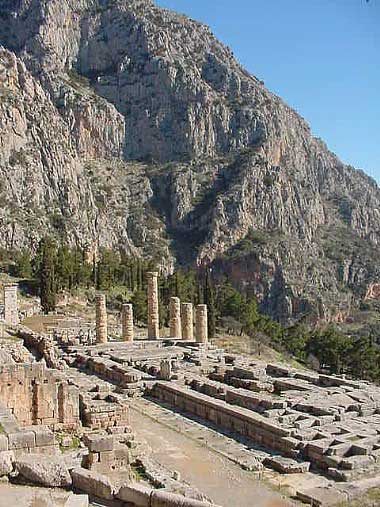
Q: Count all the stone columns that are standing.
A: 6